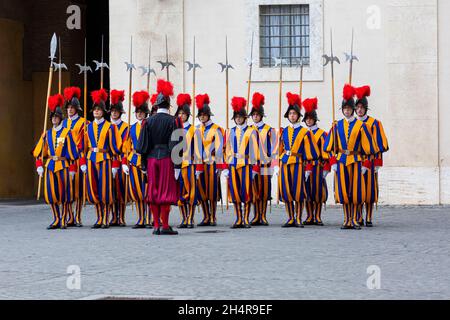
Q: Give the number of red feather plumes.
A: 15